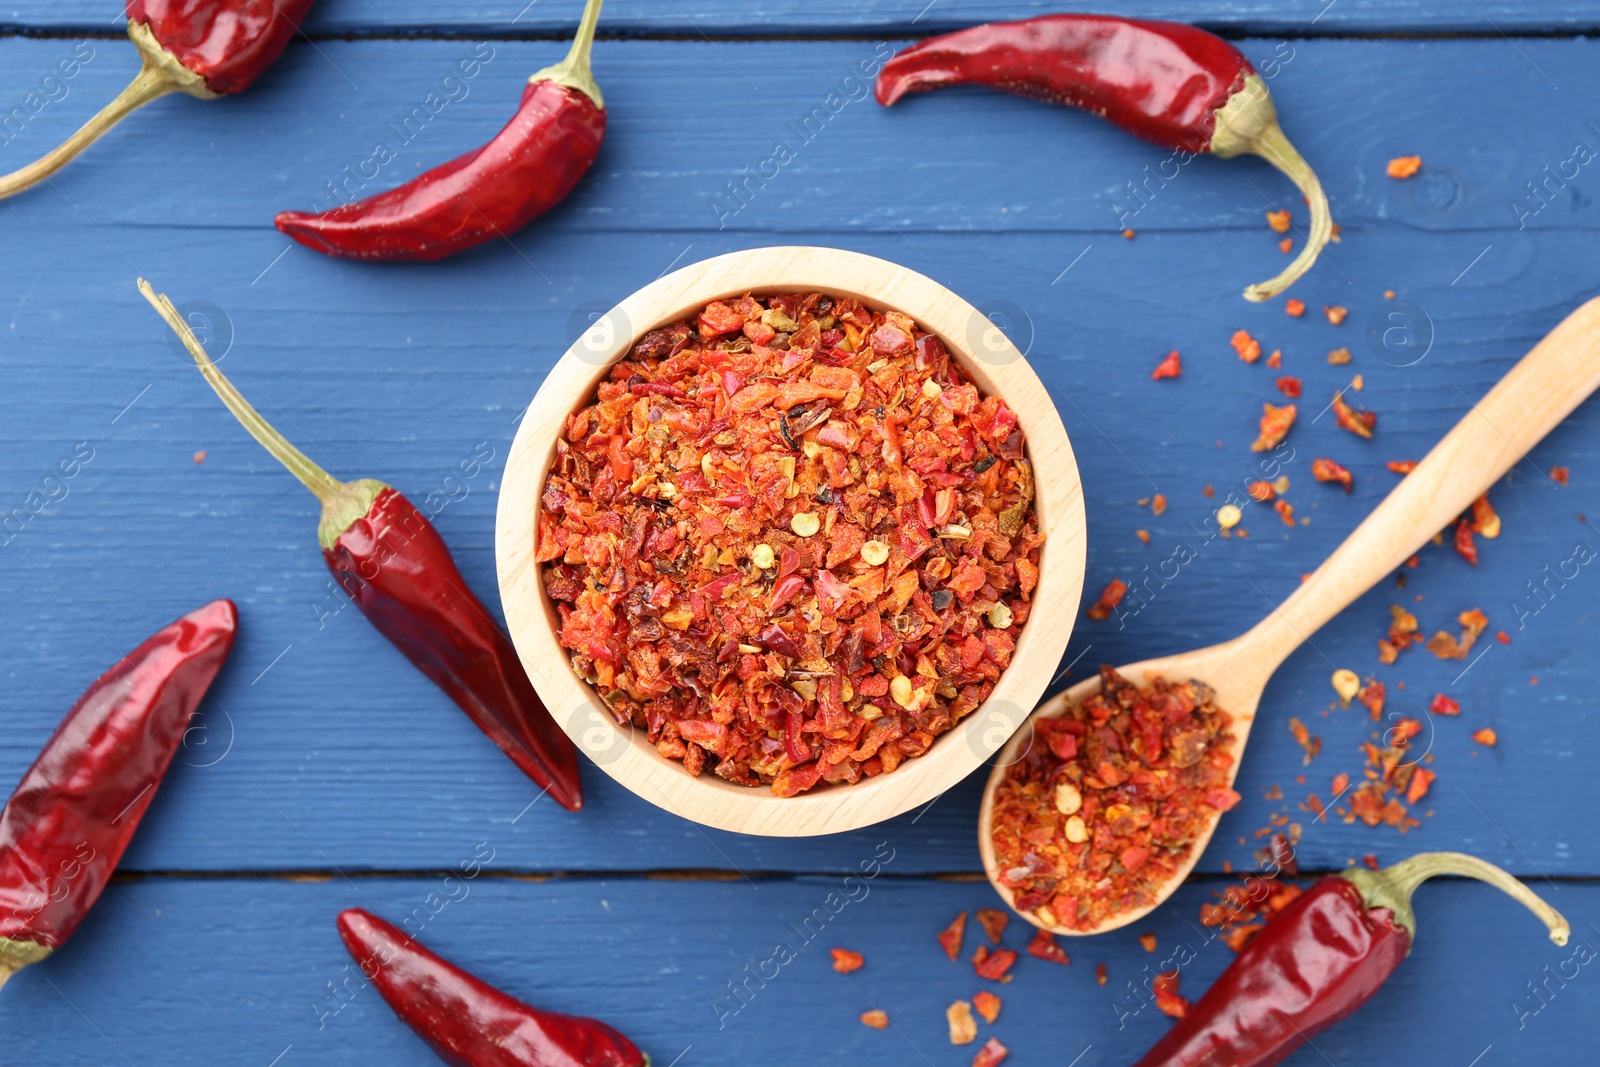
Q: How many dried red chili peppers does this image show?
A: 7